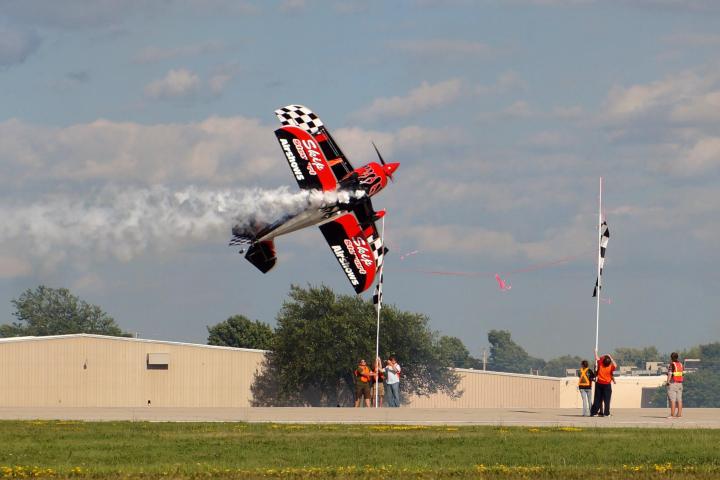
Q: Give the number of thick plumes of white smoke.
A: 1